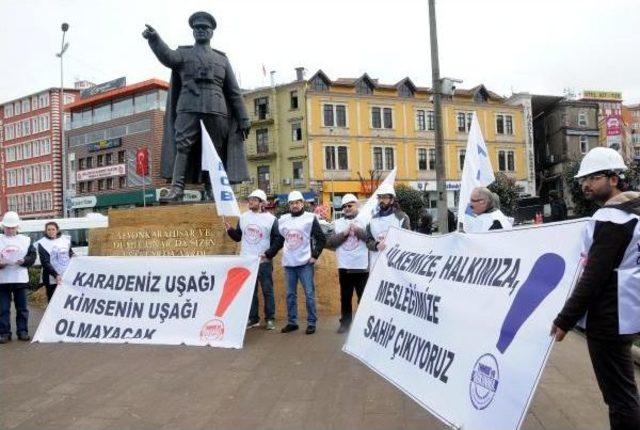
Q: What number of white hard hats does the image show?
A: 6